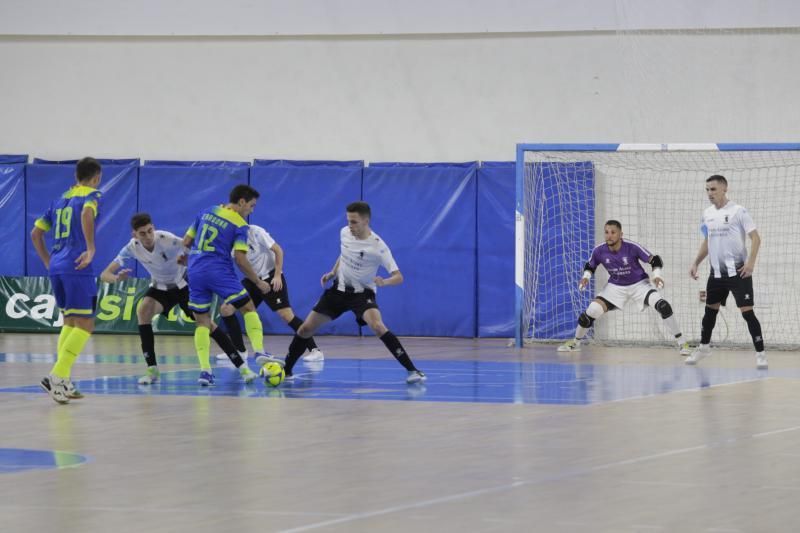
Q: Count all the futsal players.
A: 7